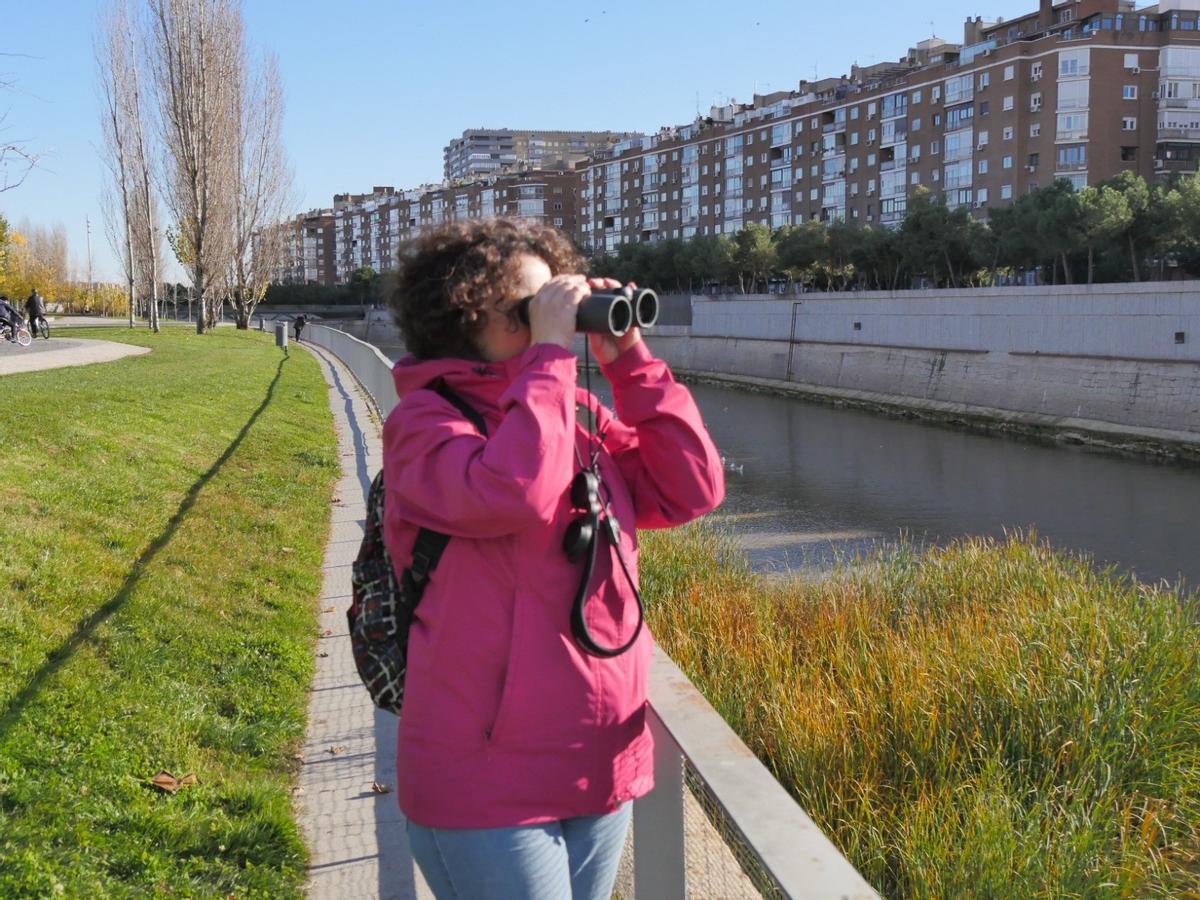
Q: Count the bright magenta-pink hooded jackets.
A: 1